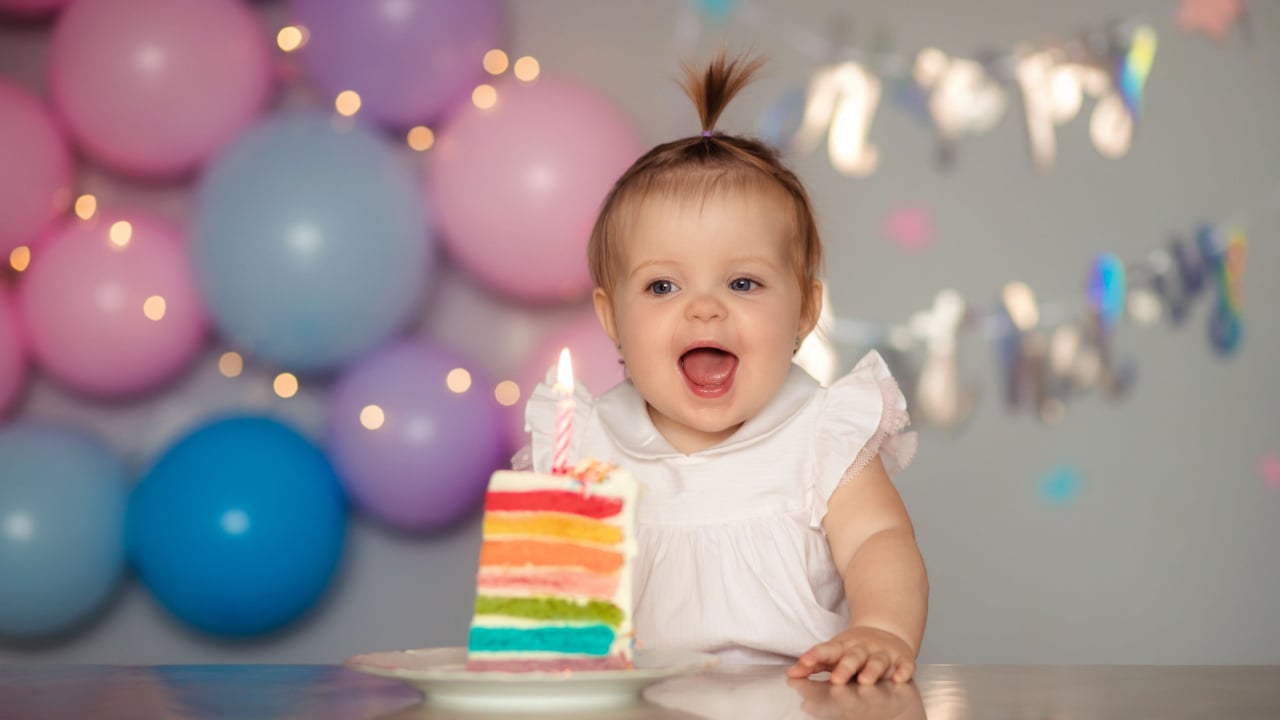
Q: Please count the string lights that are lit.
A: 15